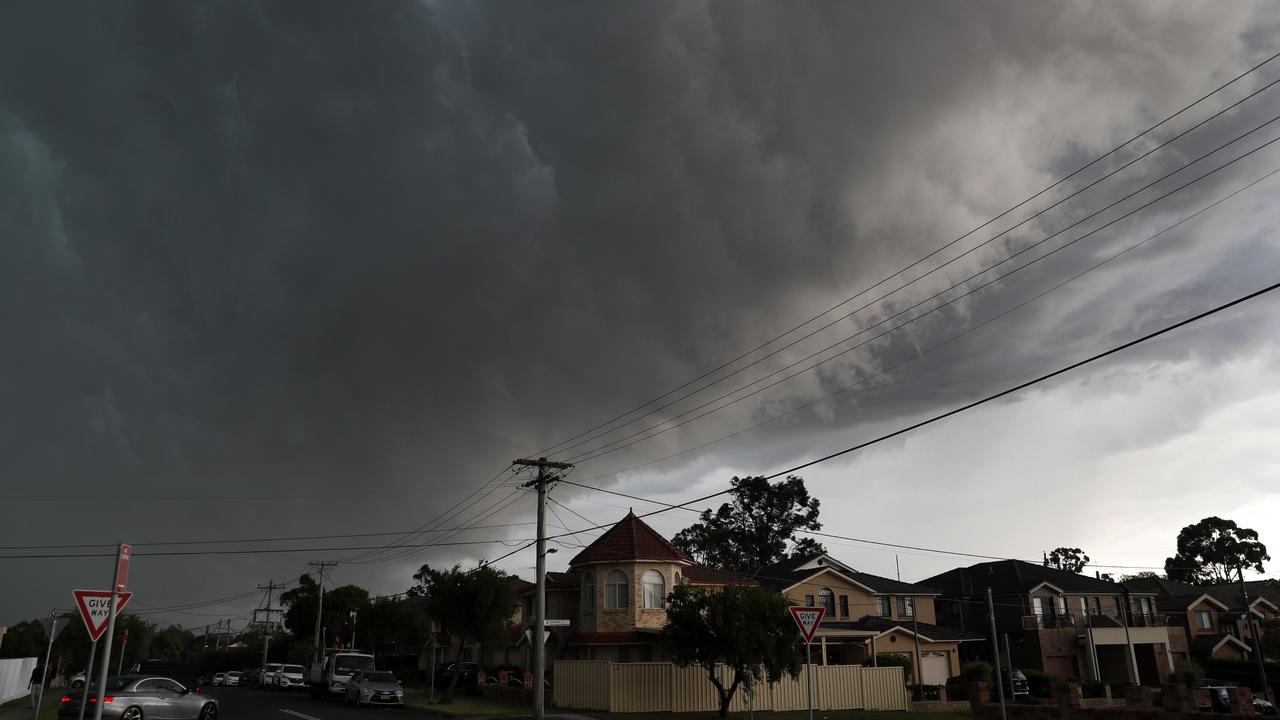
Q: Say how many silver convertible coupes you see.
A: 1